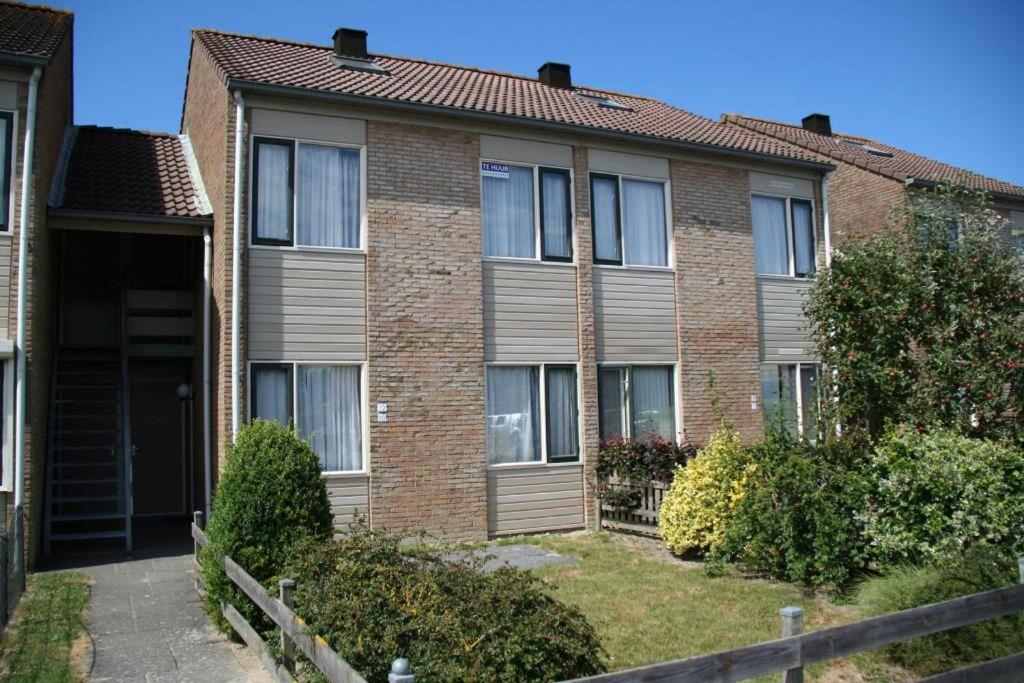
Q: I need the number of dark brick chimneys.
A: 3